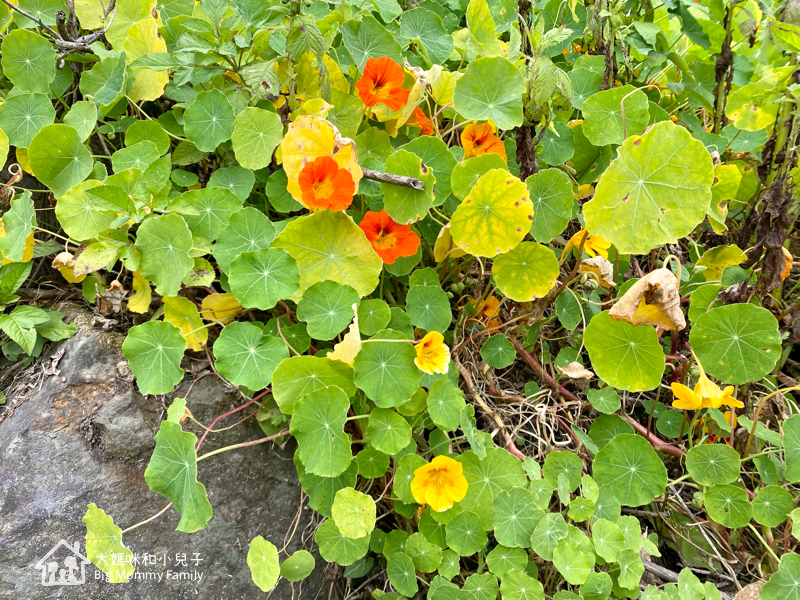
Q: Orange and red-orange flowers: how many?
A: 5